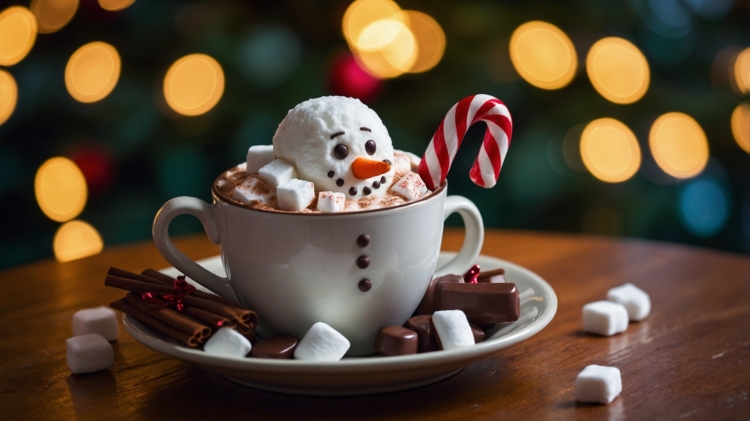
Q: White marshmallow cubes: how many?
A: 14